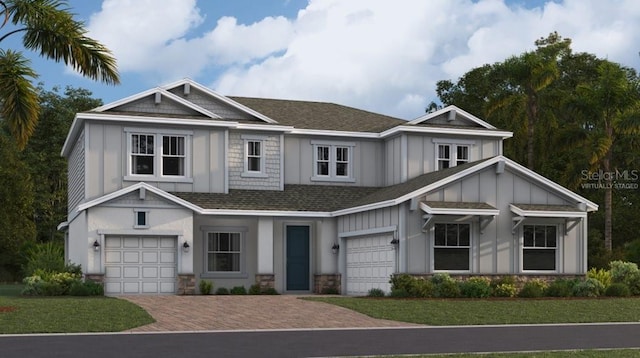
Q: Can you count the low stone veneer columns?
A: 4